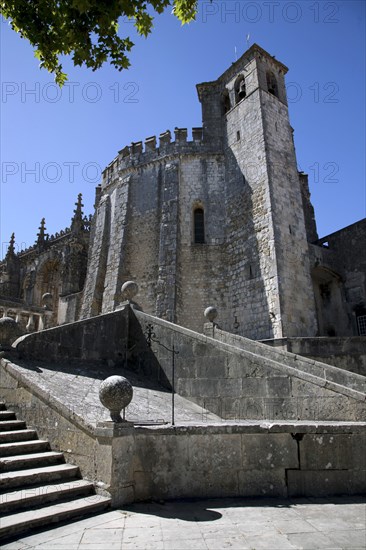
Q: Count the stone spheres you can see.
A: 5